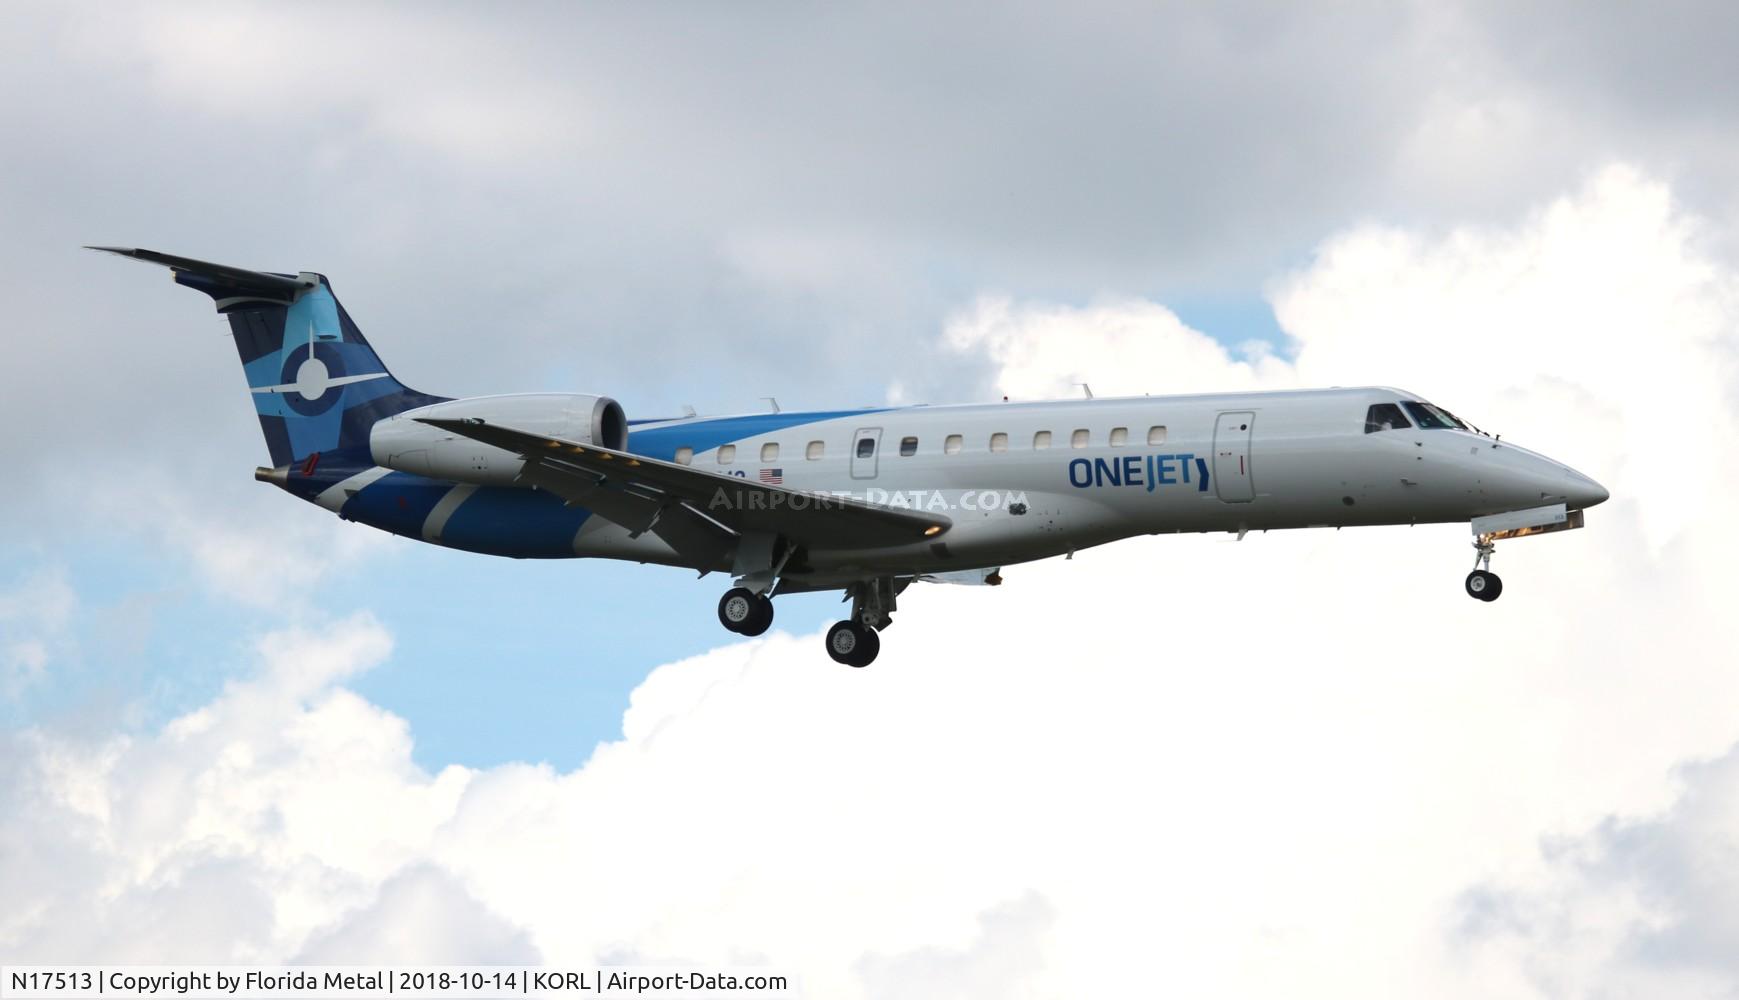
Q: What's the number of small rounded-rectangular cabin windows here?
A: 12